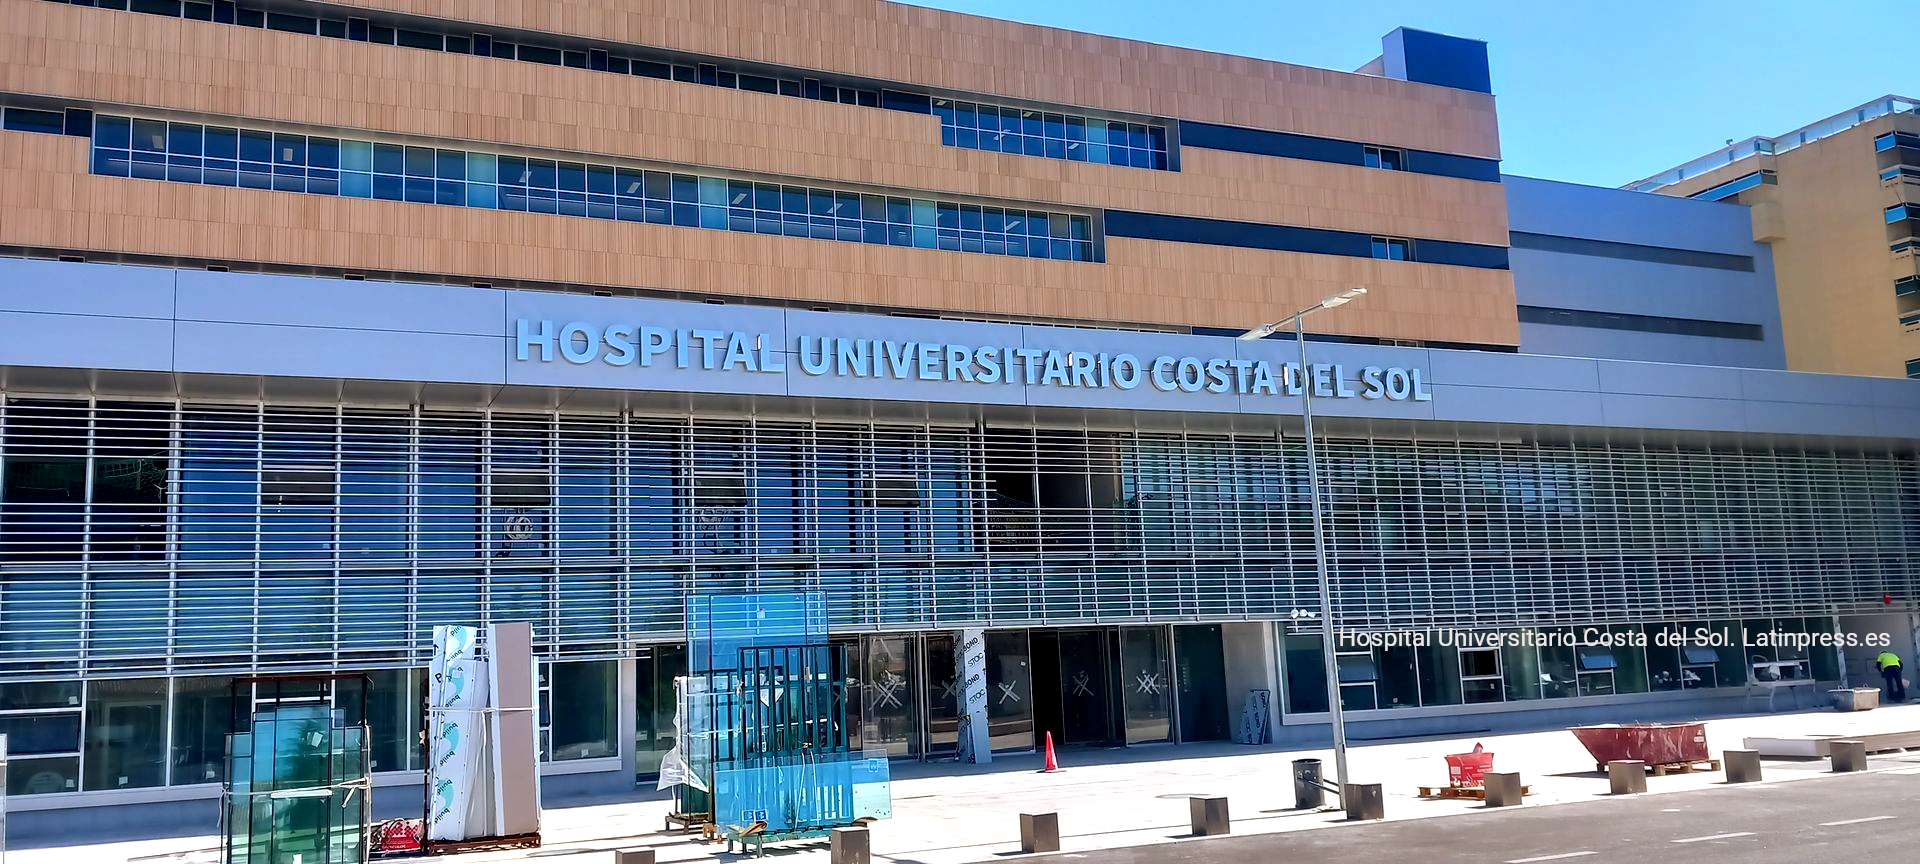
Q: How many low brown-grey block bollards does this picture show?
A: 9